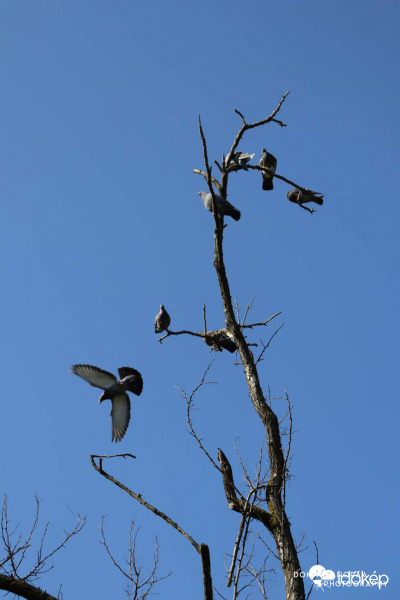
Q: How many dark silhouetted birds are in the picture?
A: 7